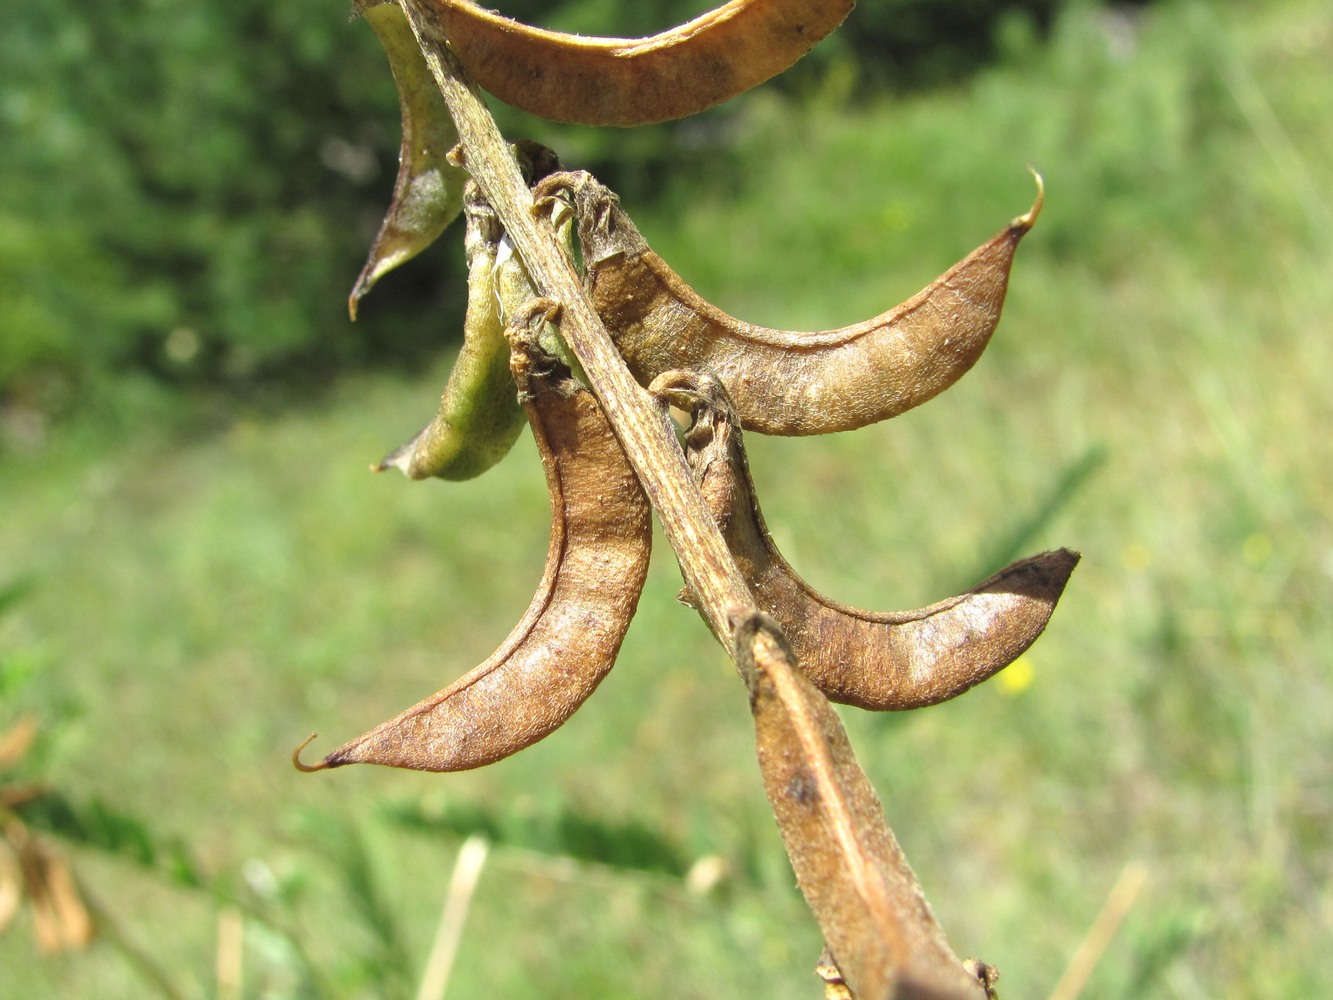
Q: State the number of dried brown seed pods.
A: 5